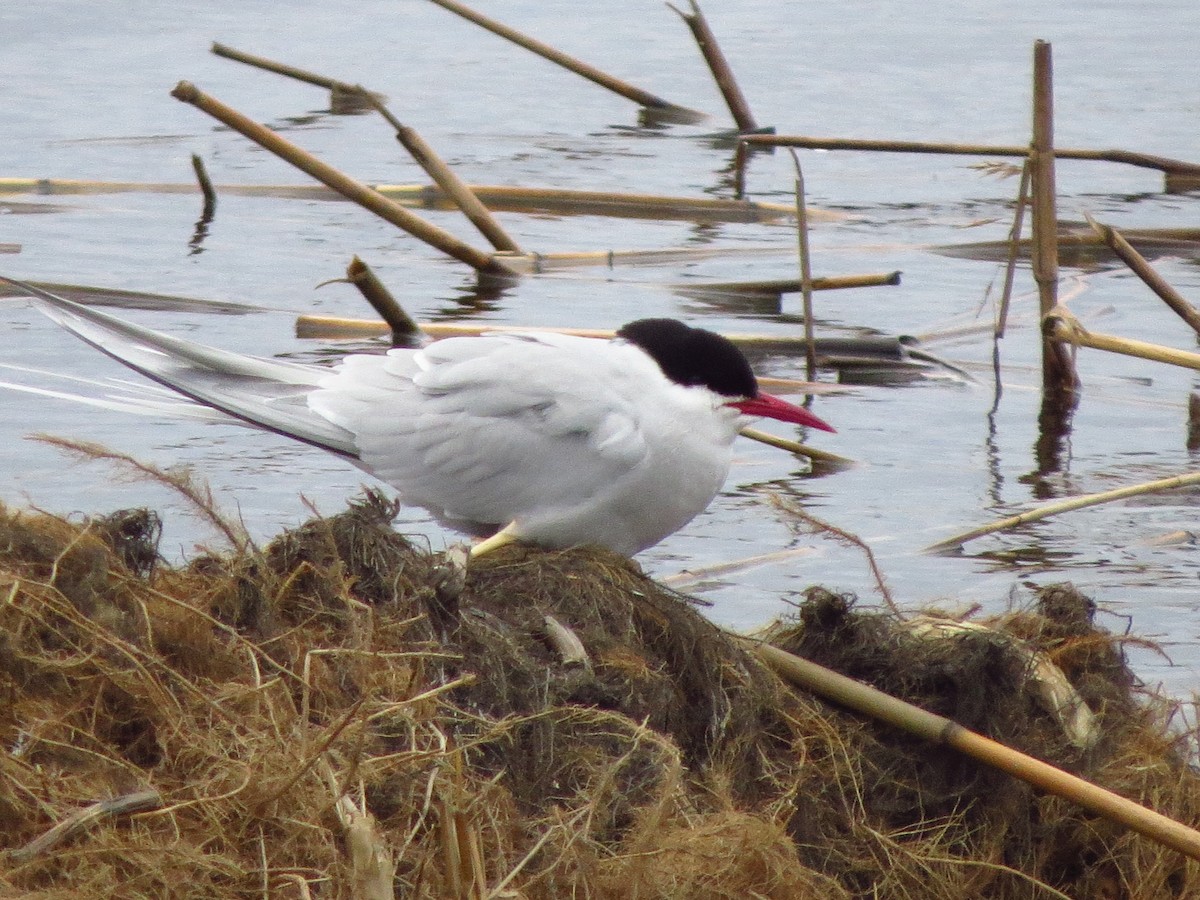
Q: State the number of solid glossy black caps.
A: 1